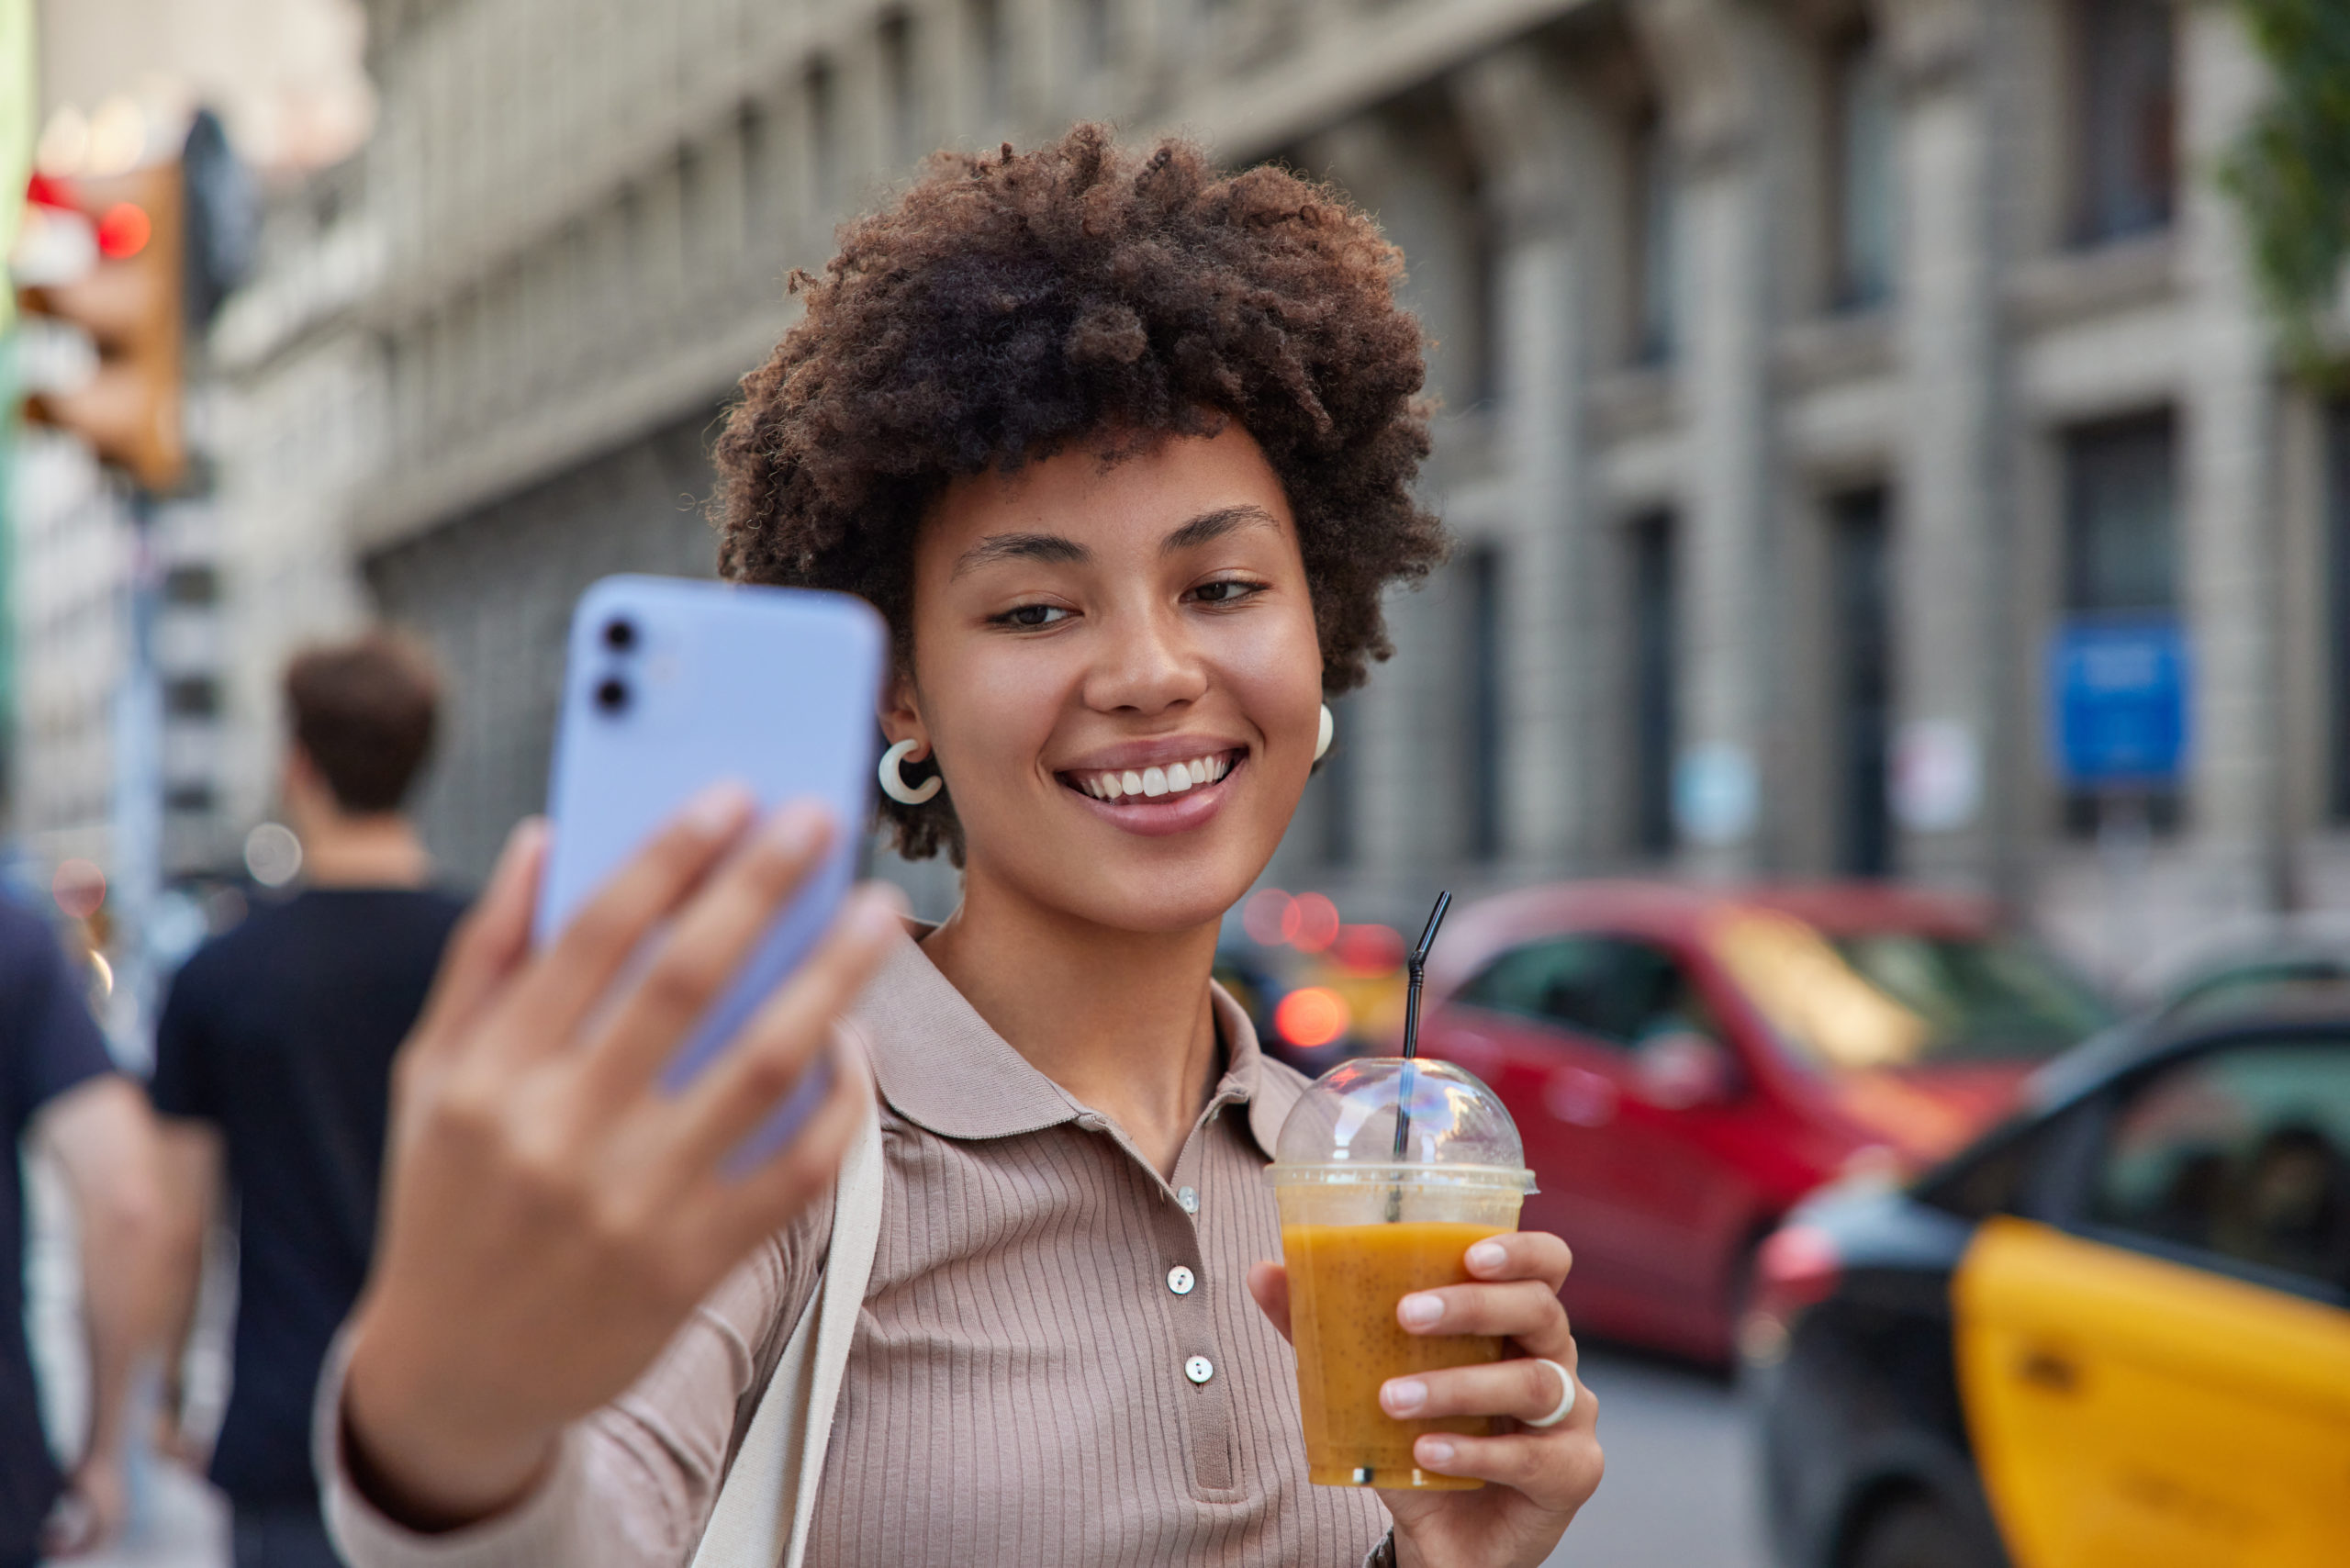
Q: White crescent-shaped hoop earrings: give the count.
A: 2